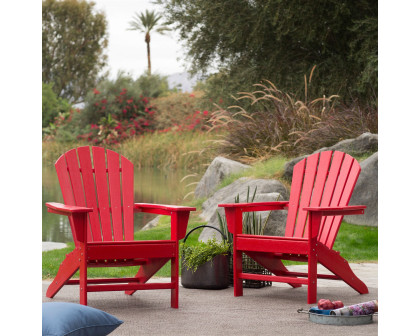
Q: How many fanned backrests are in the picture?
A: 2